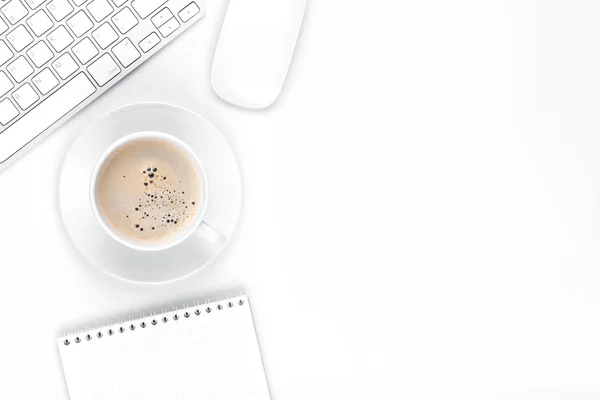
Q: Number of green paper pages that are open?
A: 0